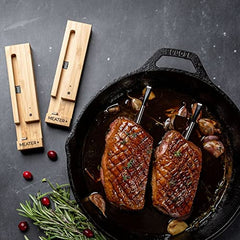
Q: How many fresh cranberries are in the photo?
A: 5